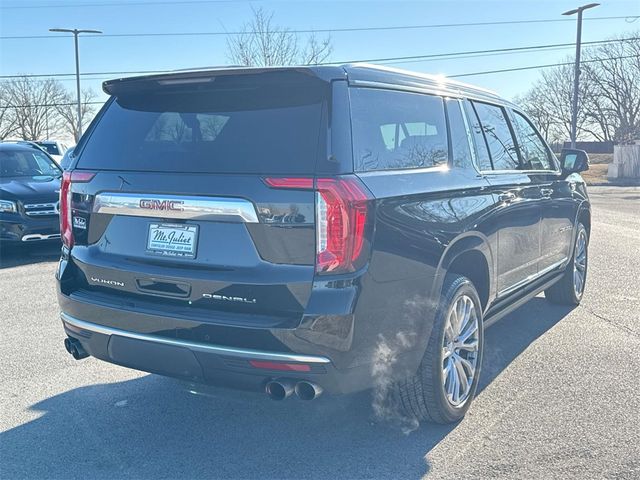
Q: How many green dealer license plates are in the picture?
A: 0